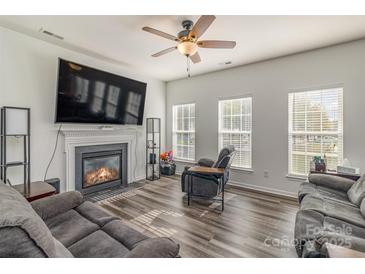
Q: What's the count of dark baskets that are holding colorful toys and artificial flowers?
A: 1